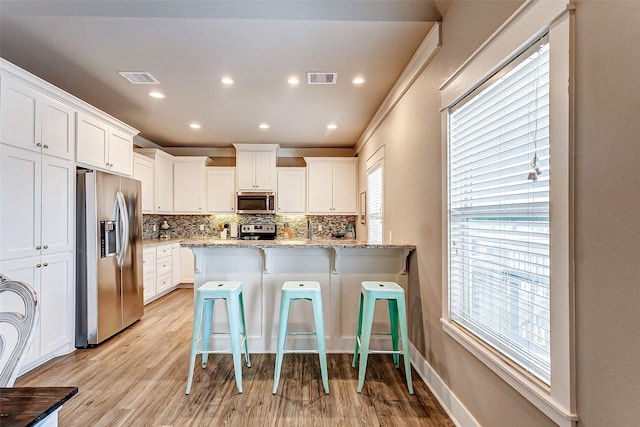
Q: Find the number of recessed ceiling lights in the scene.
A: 7